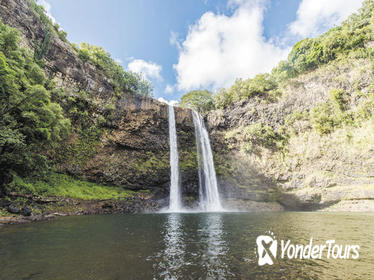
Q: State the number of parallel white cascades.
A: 2